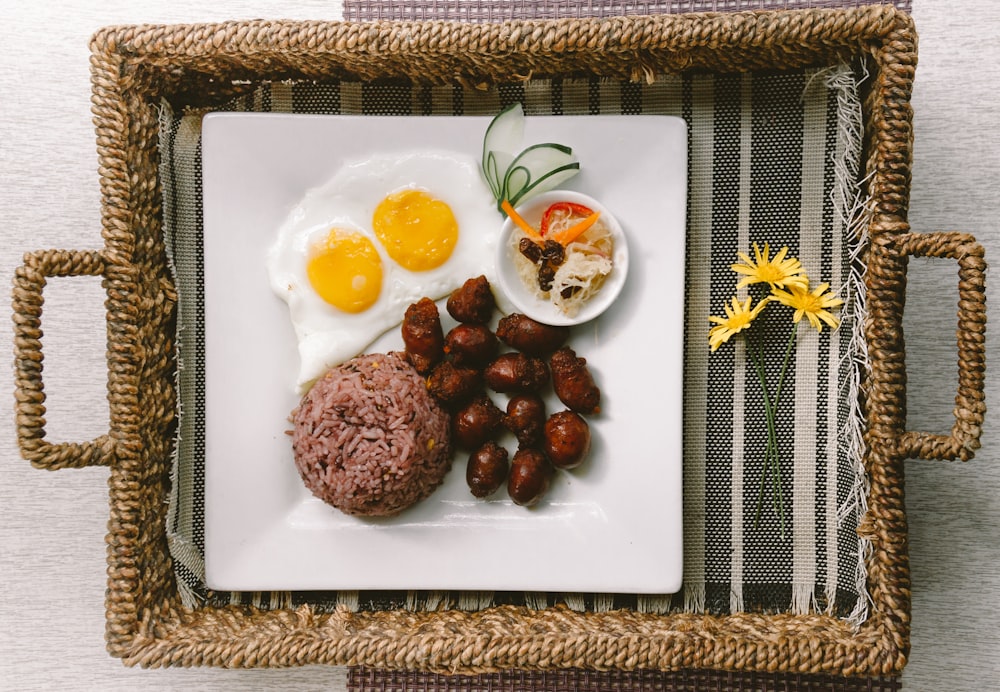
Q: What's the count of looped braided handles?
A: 2